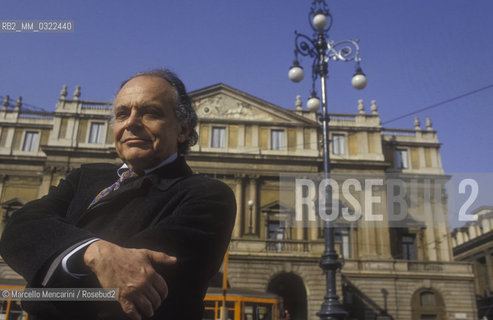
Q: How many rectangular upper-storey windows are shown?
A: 6